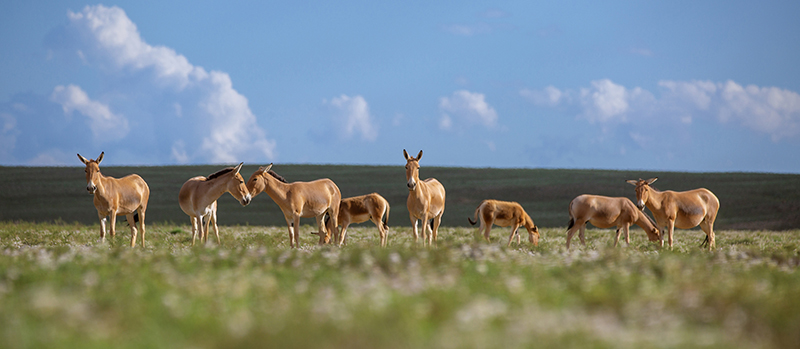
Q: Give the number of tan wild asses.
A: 8